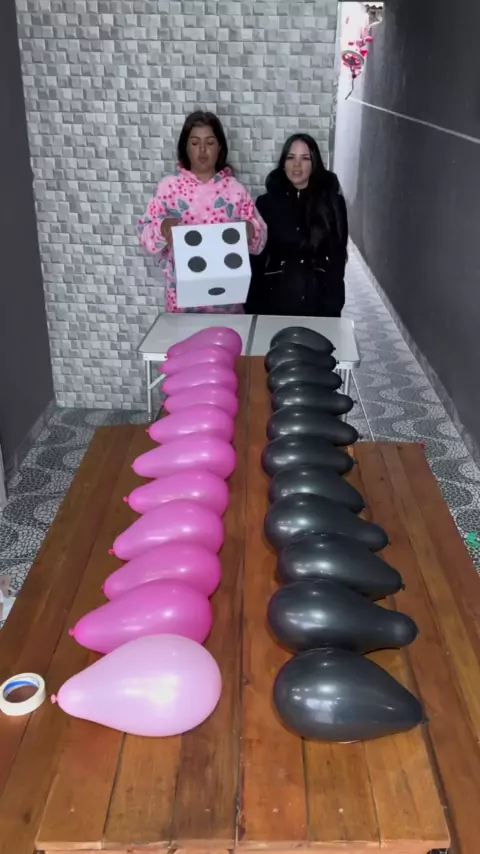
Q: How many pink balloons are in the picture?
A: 11